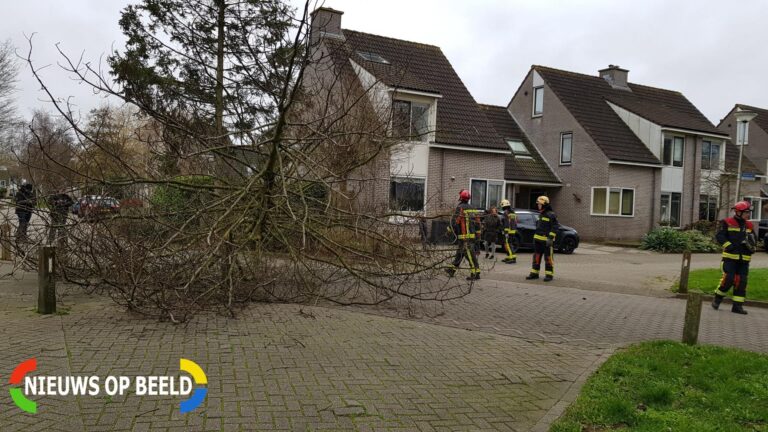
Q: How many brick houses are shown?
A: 3